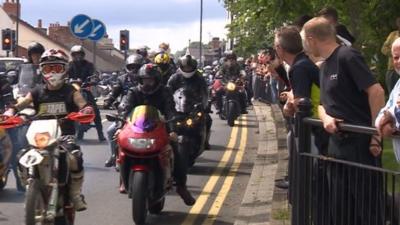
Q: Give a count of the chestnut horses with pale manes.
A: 0